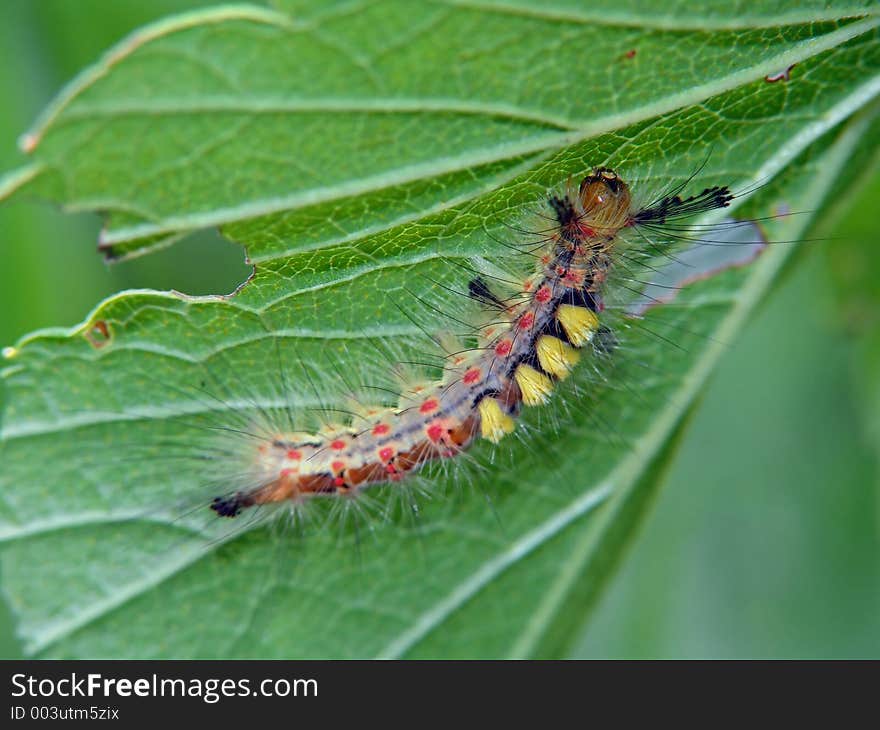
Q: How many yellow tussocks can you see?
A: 4